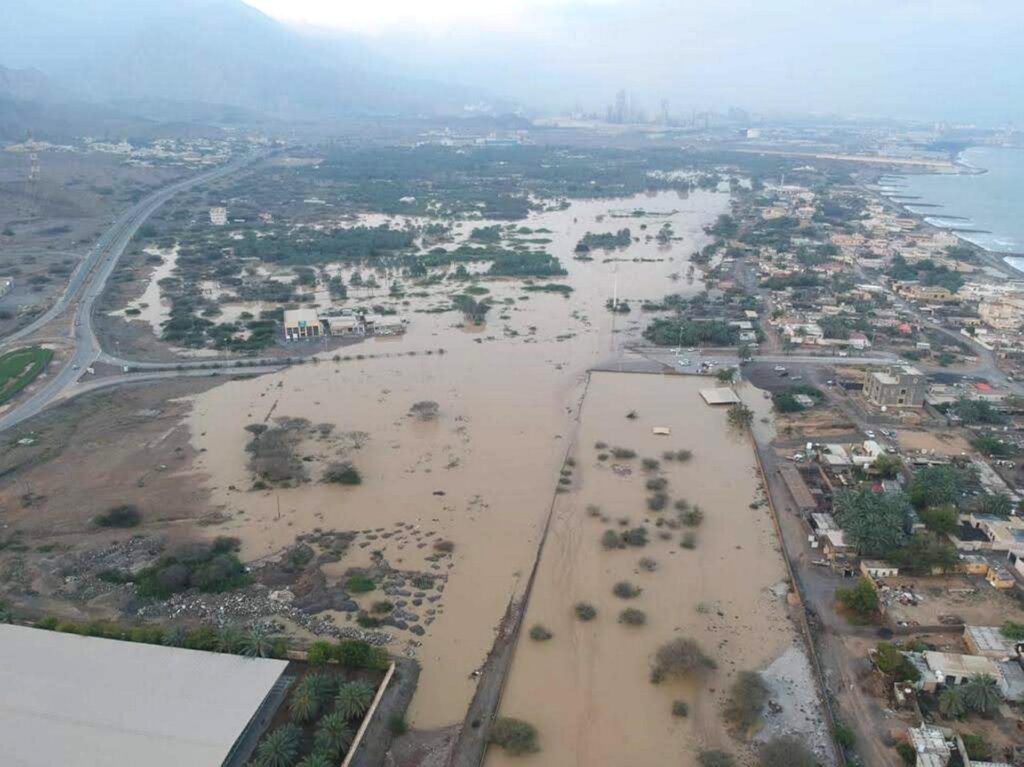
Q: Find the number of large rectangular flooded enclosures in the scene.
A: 1